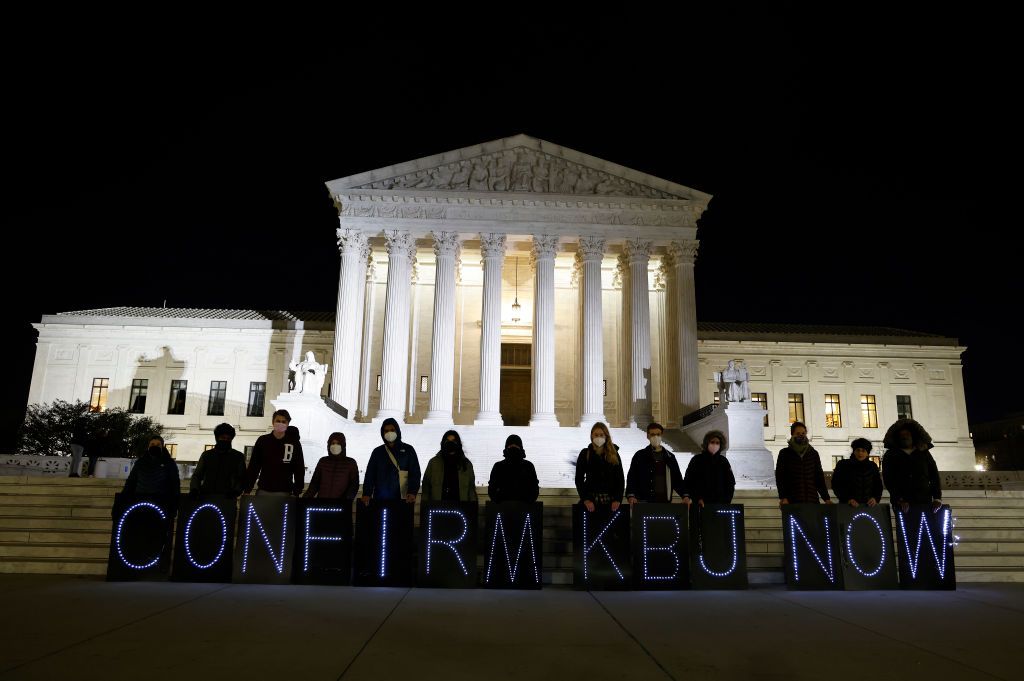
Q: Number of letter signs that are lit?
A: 13